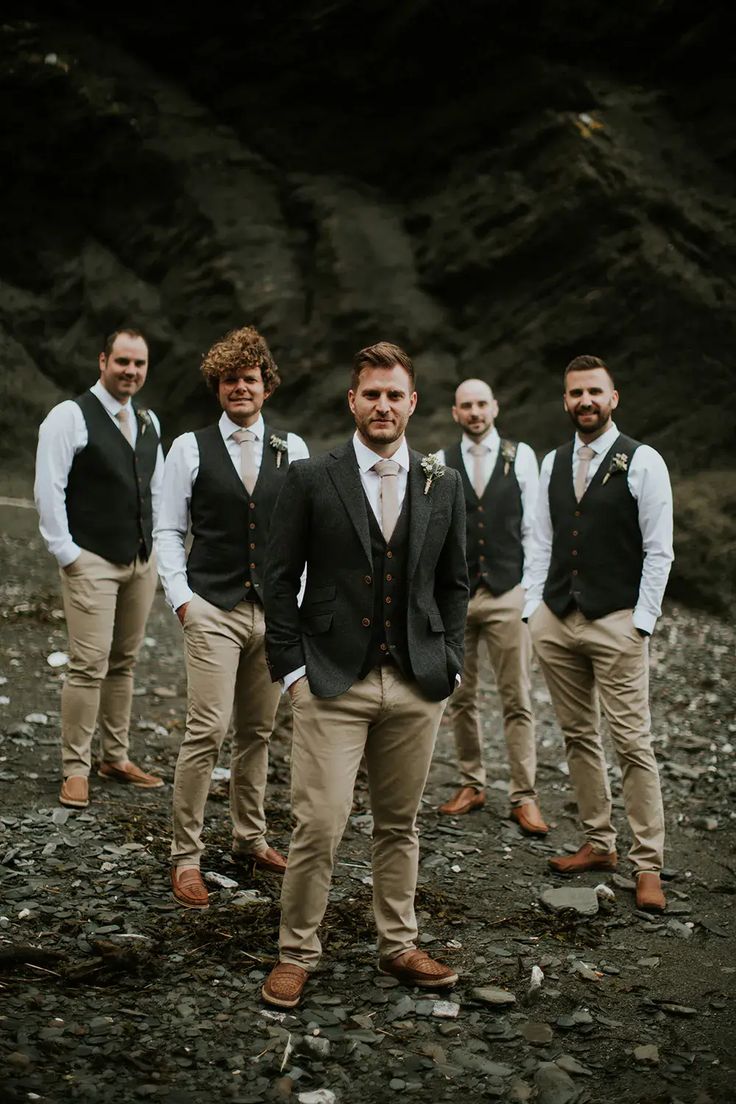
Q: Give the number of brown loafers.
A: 10